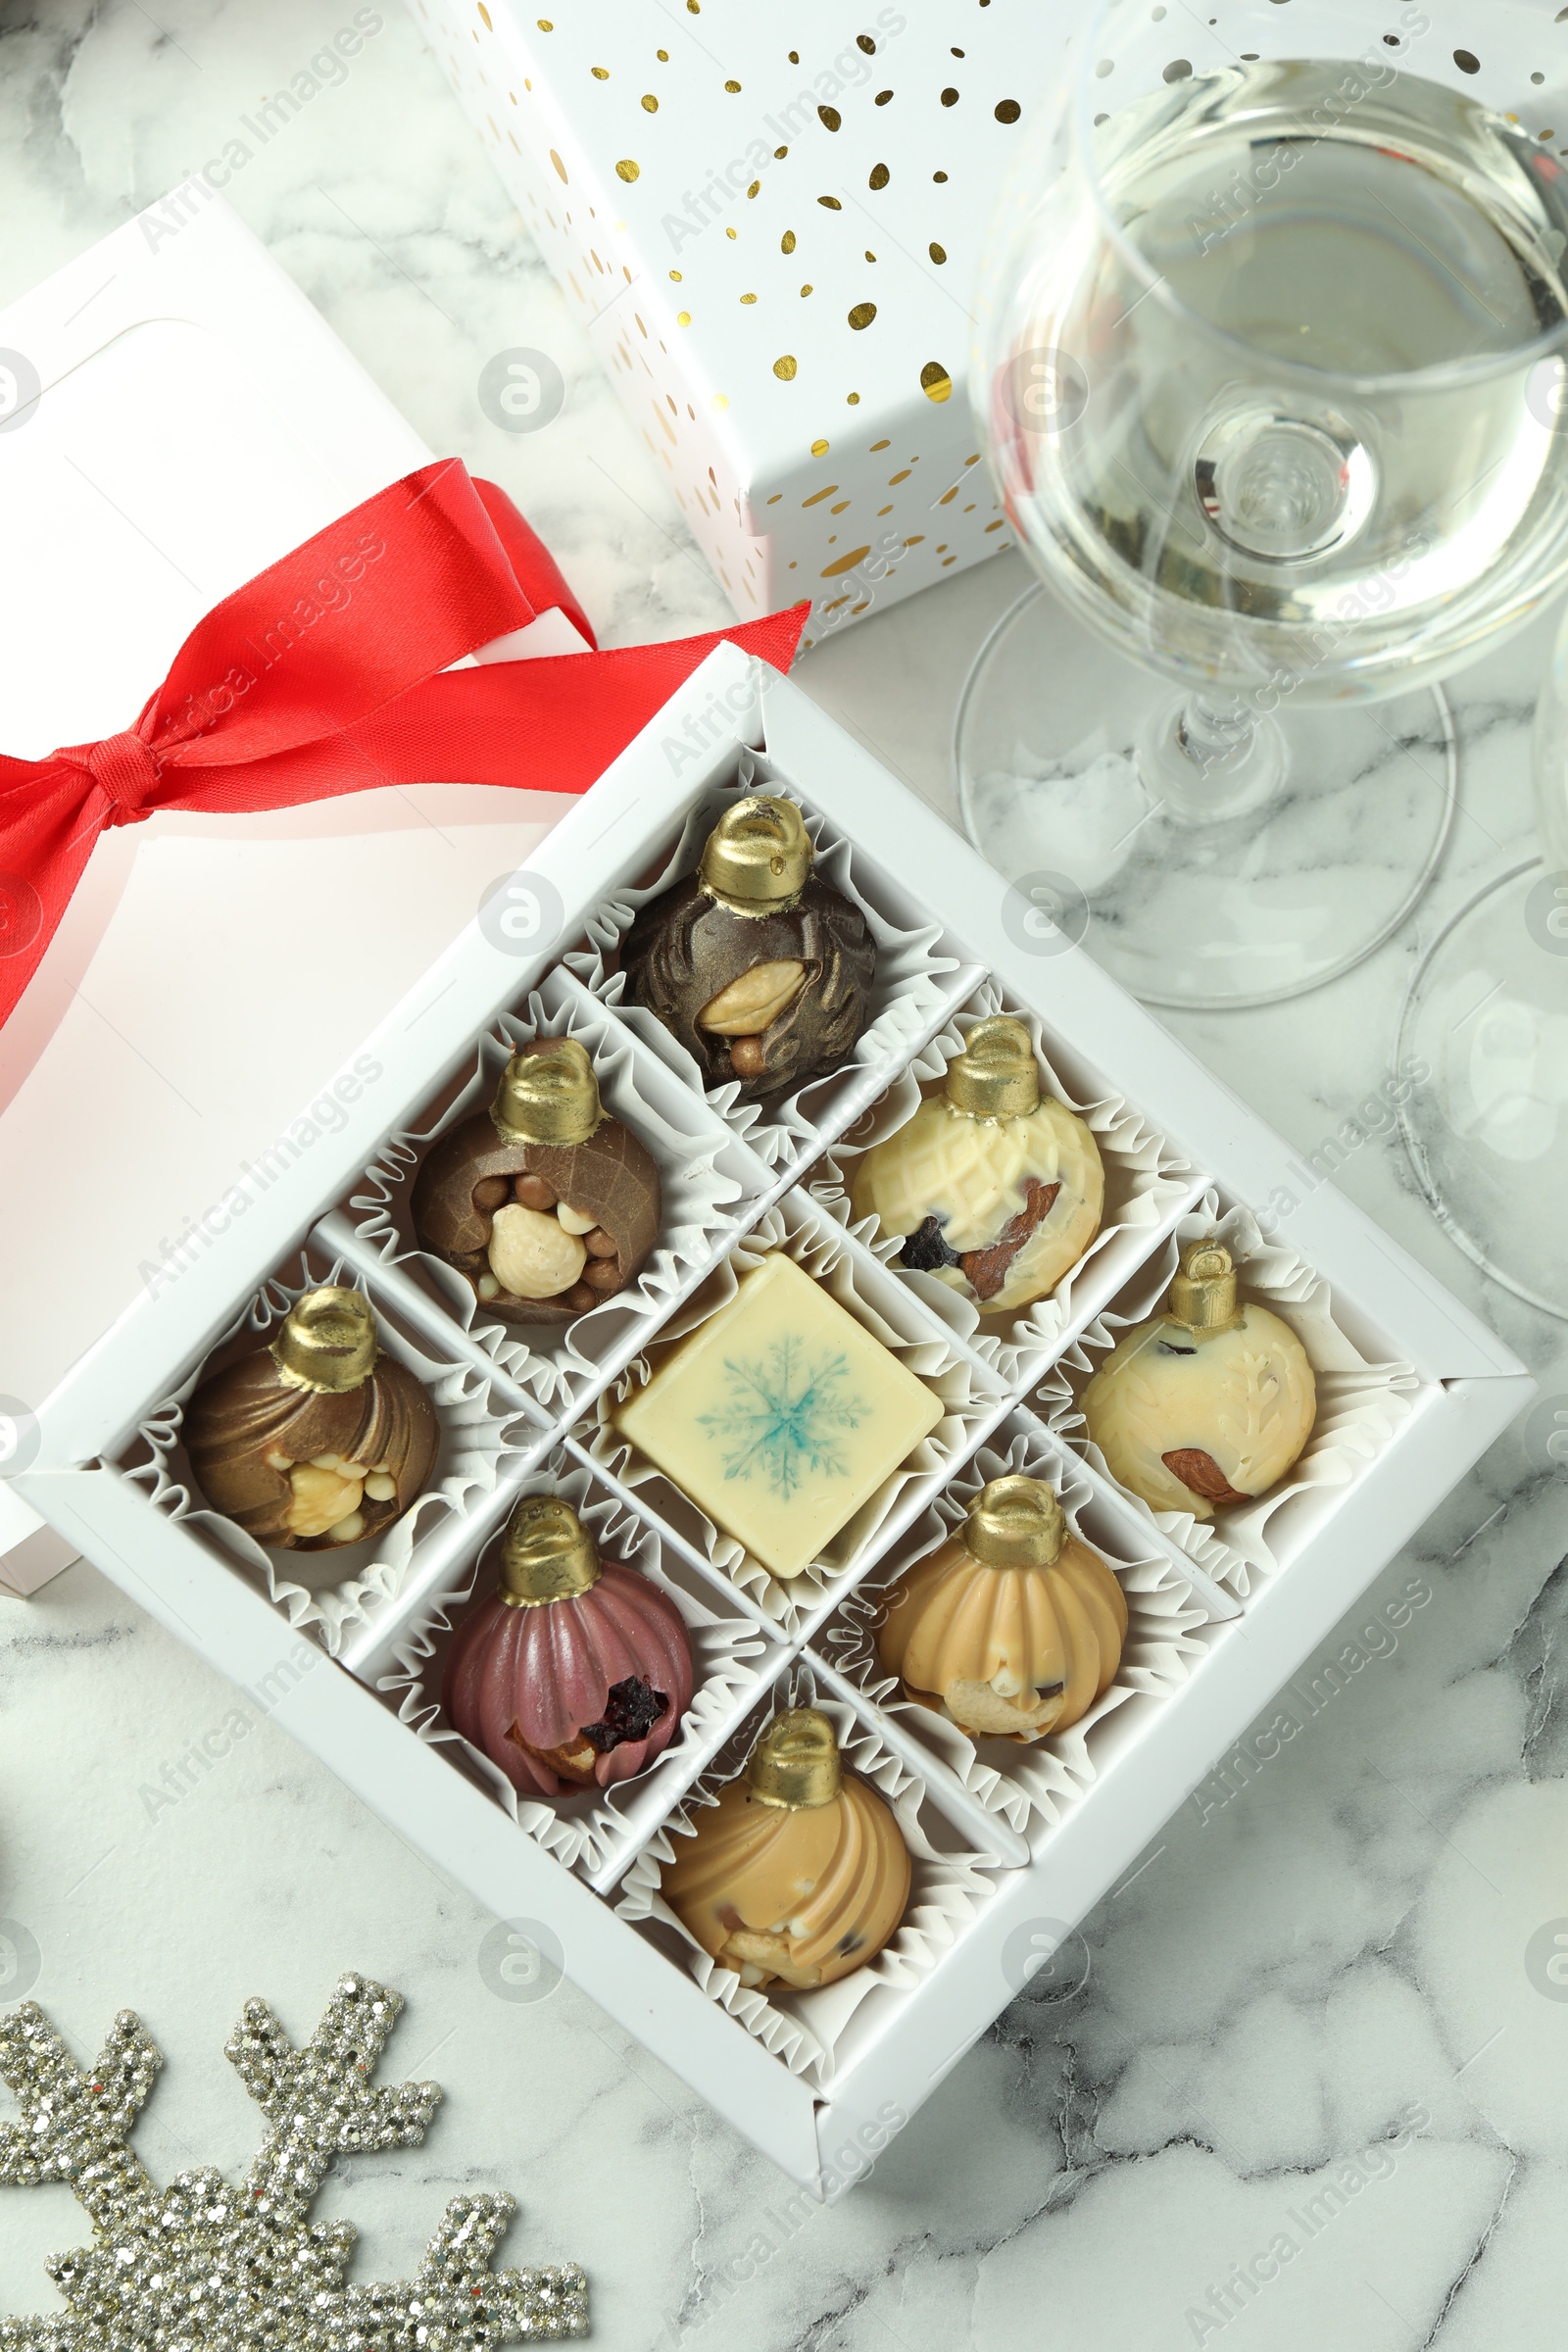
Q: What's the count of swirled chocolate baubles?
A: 2